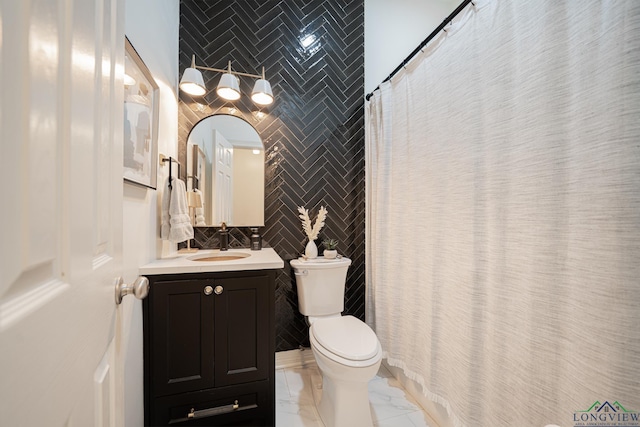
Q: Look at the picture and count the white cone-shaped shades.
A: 3